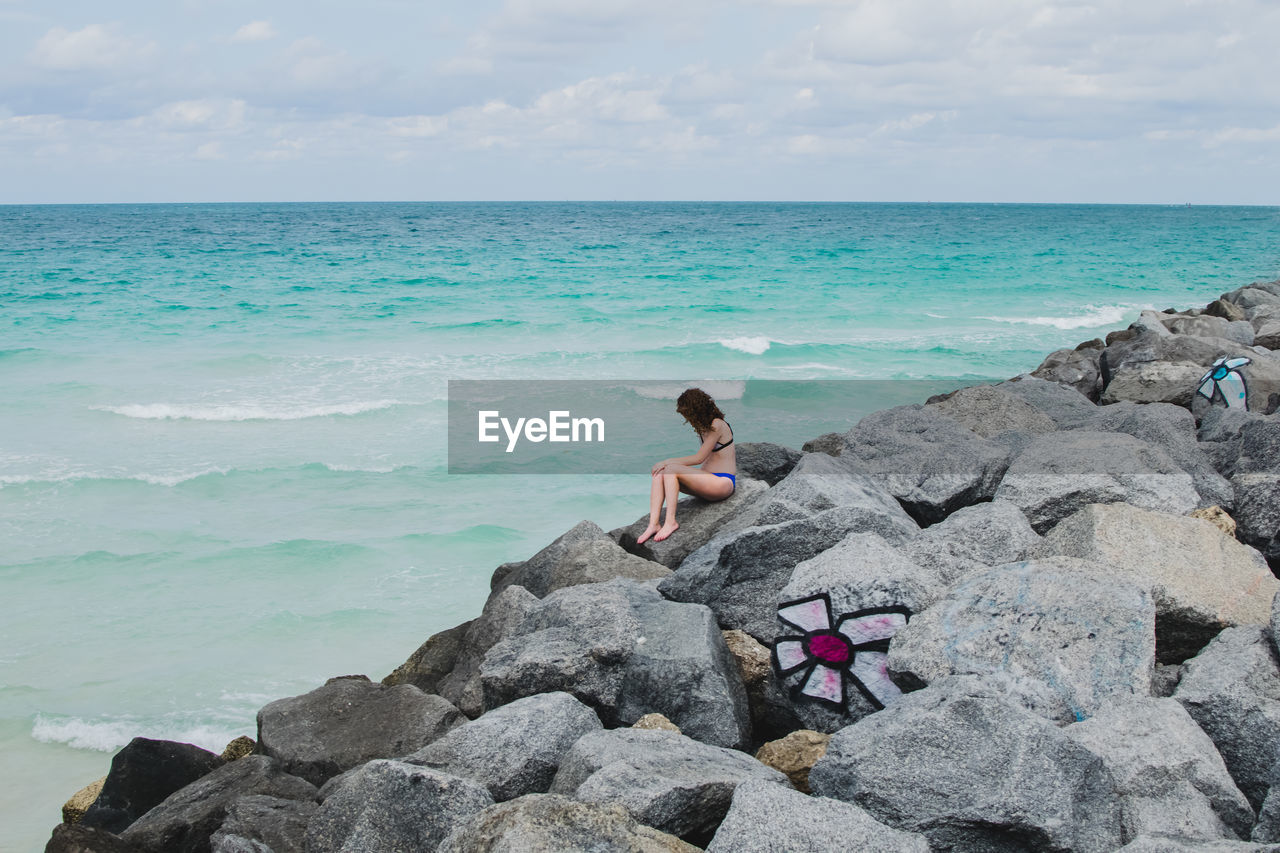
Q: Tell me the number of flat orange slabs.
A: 0